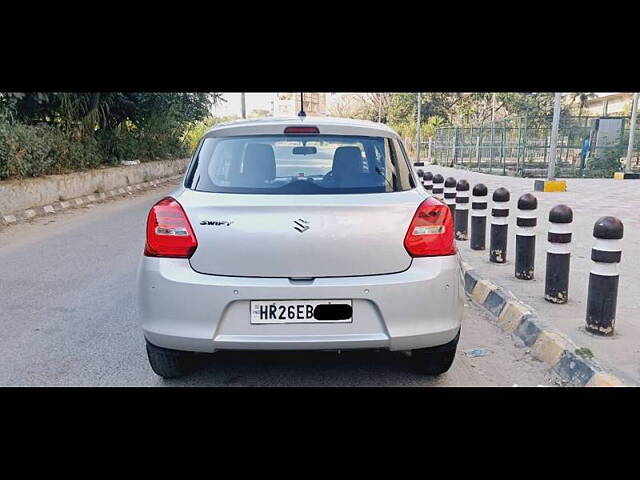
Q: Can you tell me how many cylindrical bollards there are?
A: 10